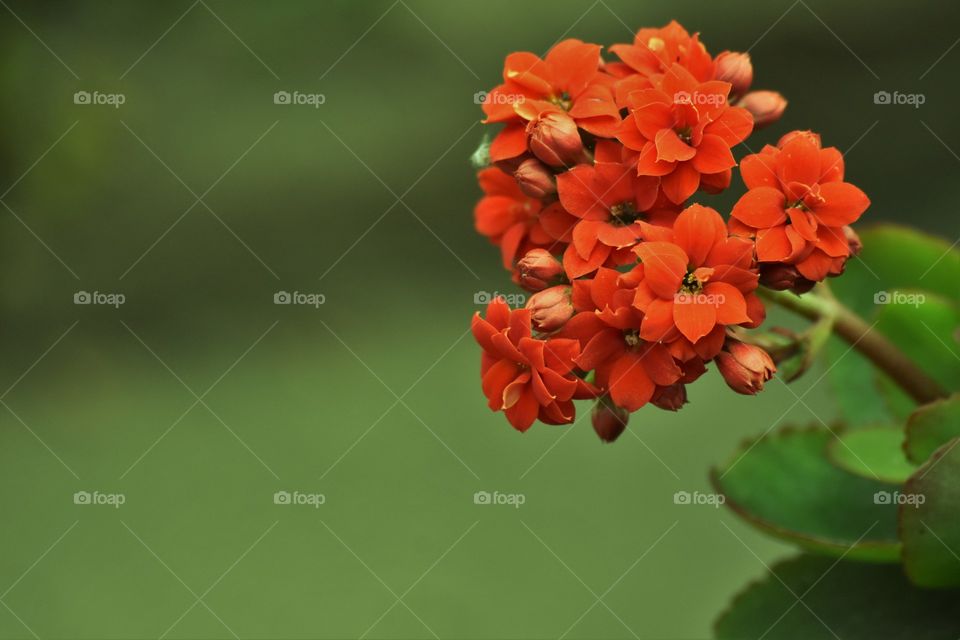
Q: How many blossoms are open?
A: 9